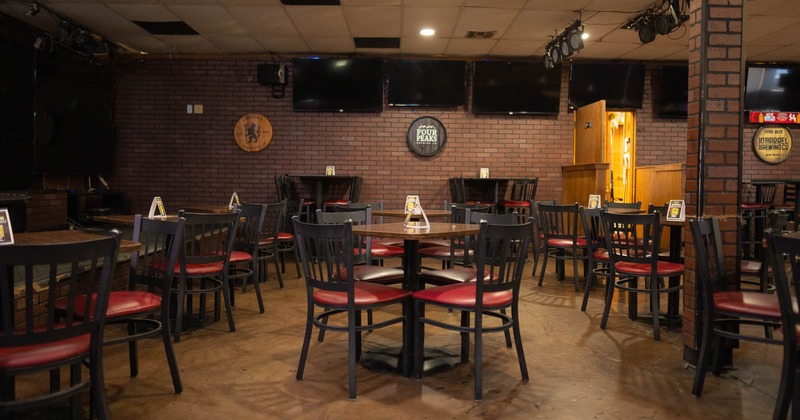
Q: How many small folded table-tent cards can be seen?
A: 9